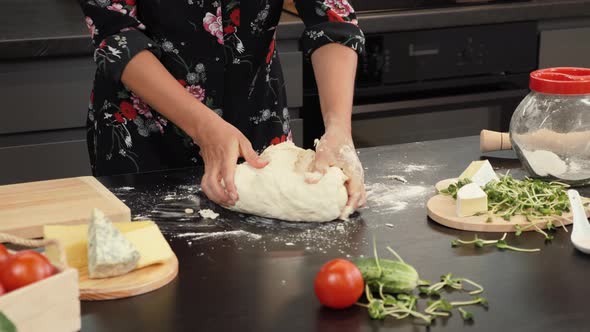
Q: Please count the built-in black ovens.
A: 1